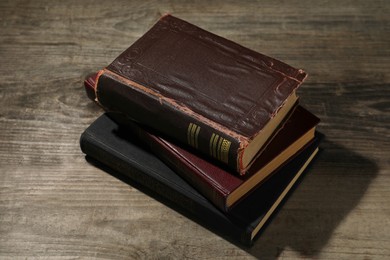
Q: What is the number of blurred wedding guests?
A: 0